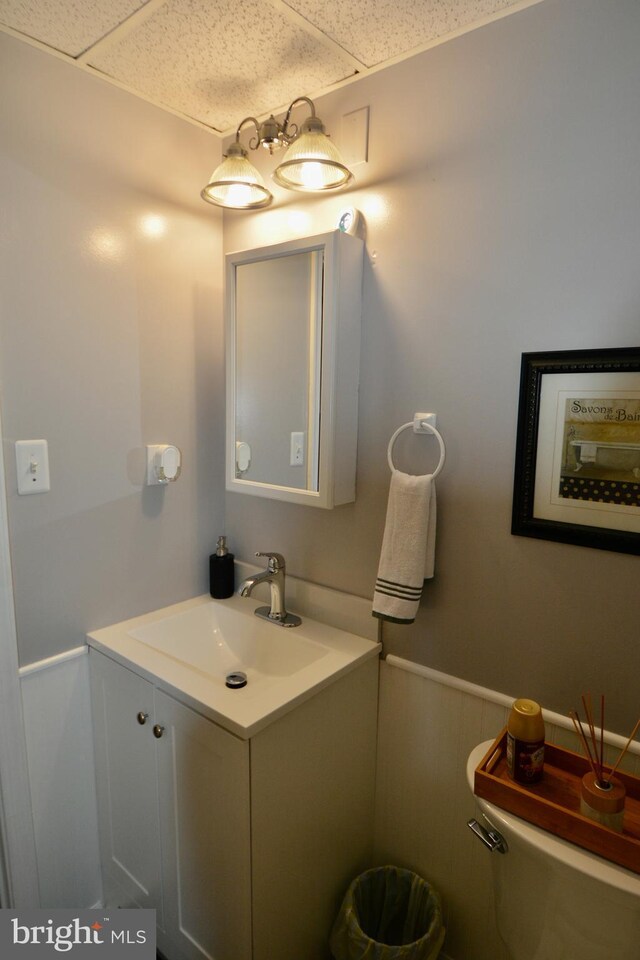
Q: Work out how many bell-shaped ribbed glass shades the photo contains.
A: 2